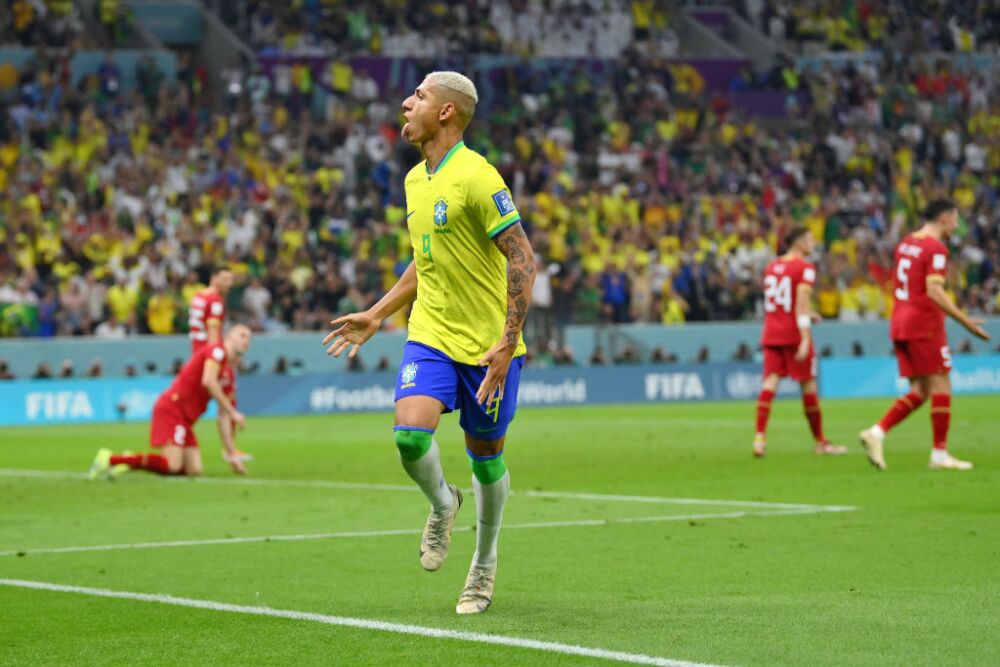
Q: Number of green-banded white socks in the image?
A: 2